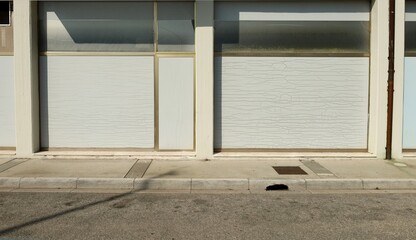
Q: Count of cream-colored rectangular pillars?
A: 3